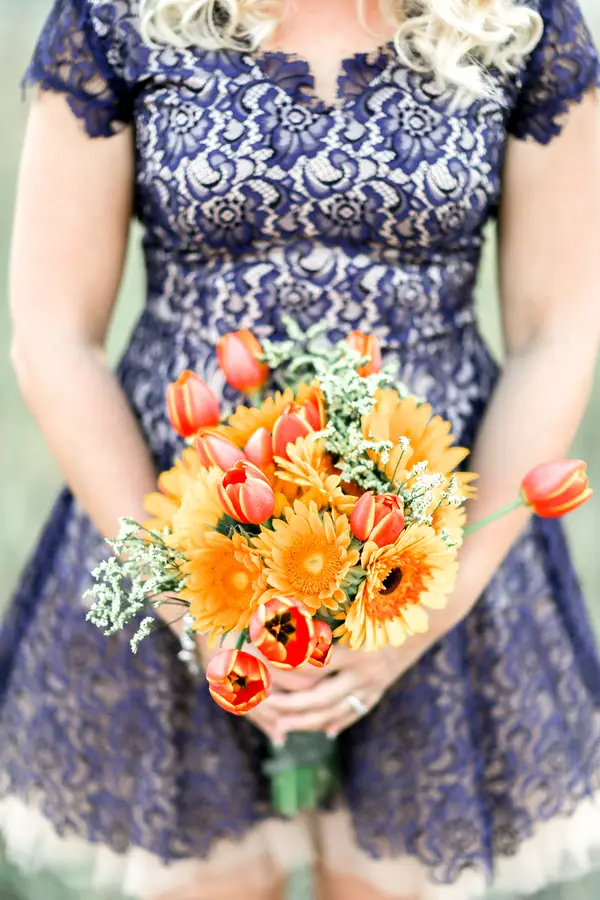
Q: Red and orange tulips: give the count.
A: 13